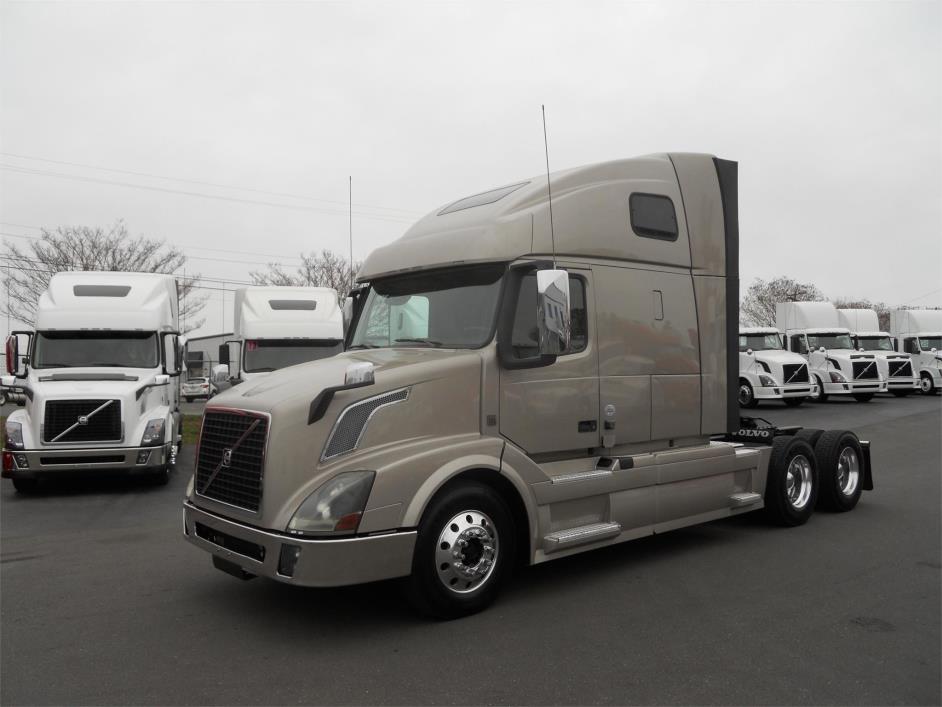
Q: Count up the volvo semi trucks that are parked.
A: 7